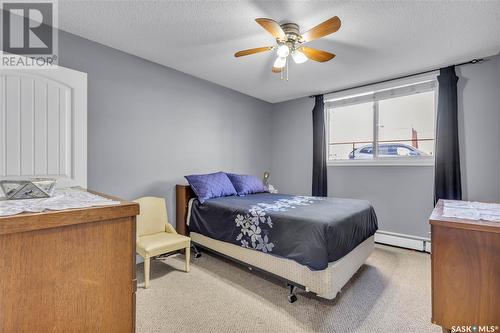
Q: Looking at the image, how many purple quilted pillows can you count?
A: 2